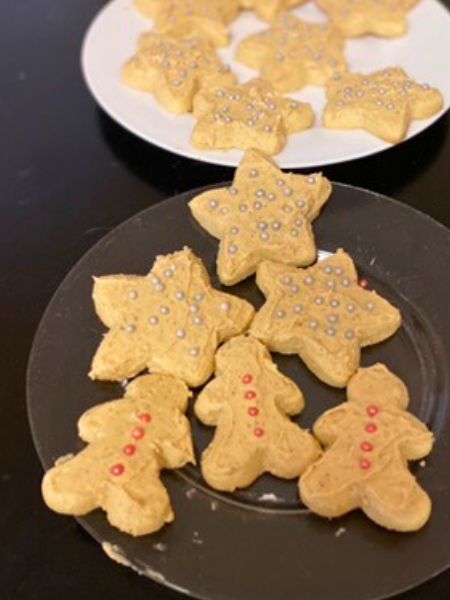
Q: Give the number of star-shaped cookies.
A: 10